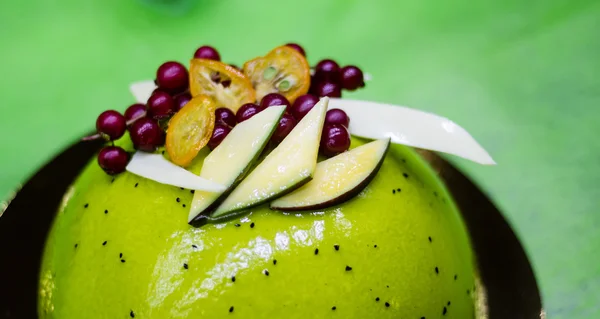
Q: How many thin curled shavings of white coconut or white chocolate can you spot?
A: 3